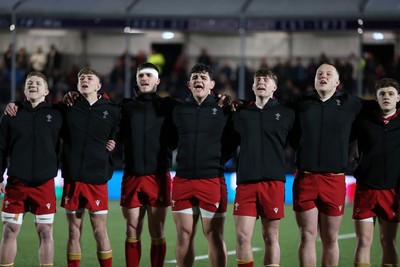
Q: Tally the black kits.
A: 7